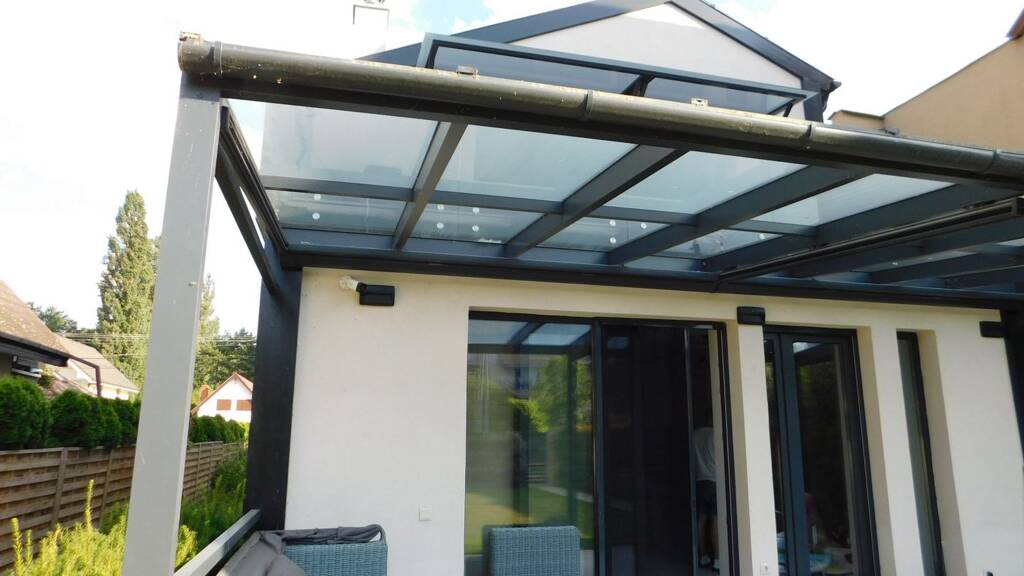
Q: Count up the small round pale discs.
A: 10